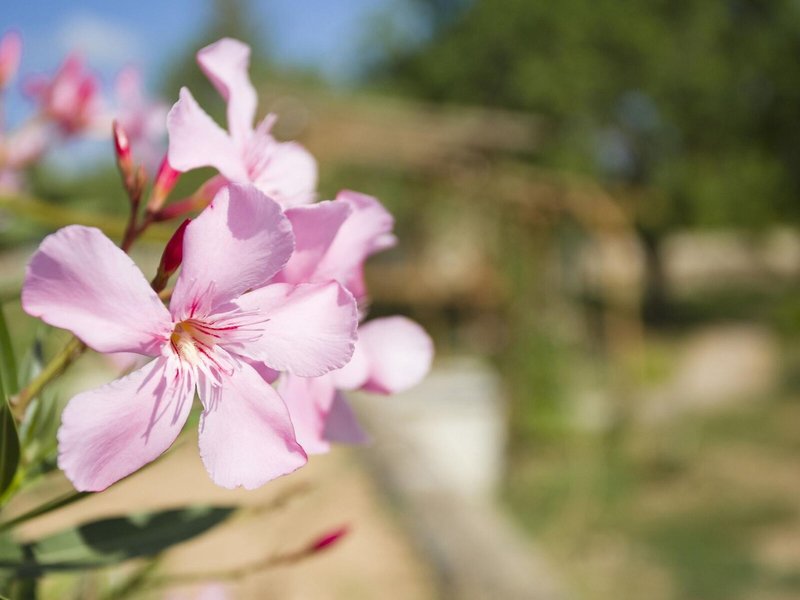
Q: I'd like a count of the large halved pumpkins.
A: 0